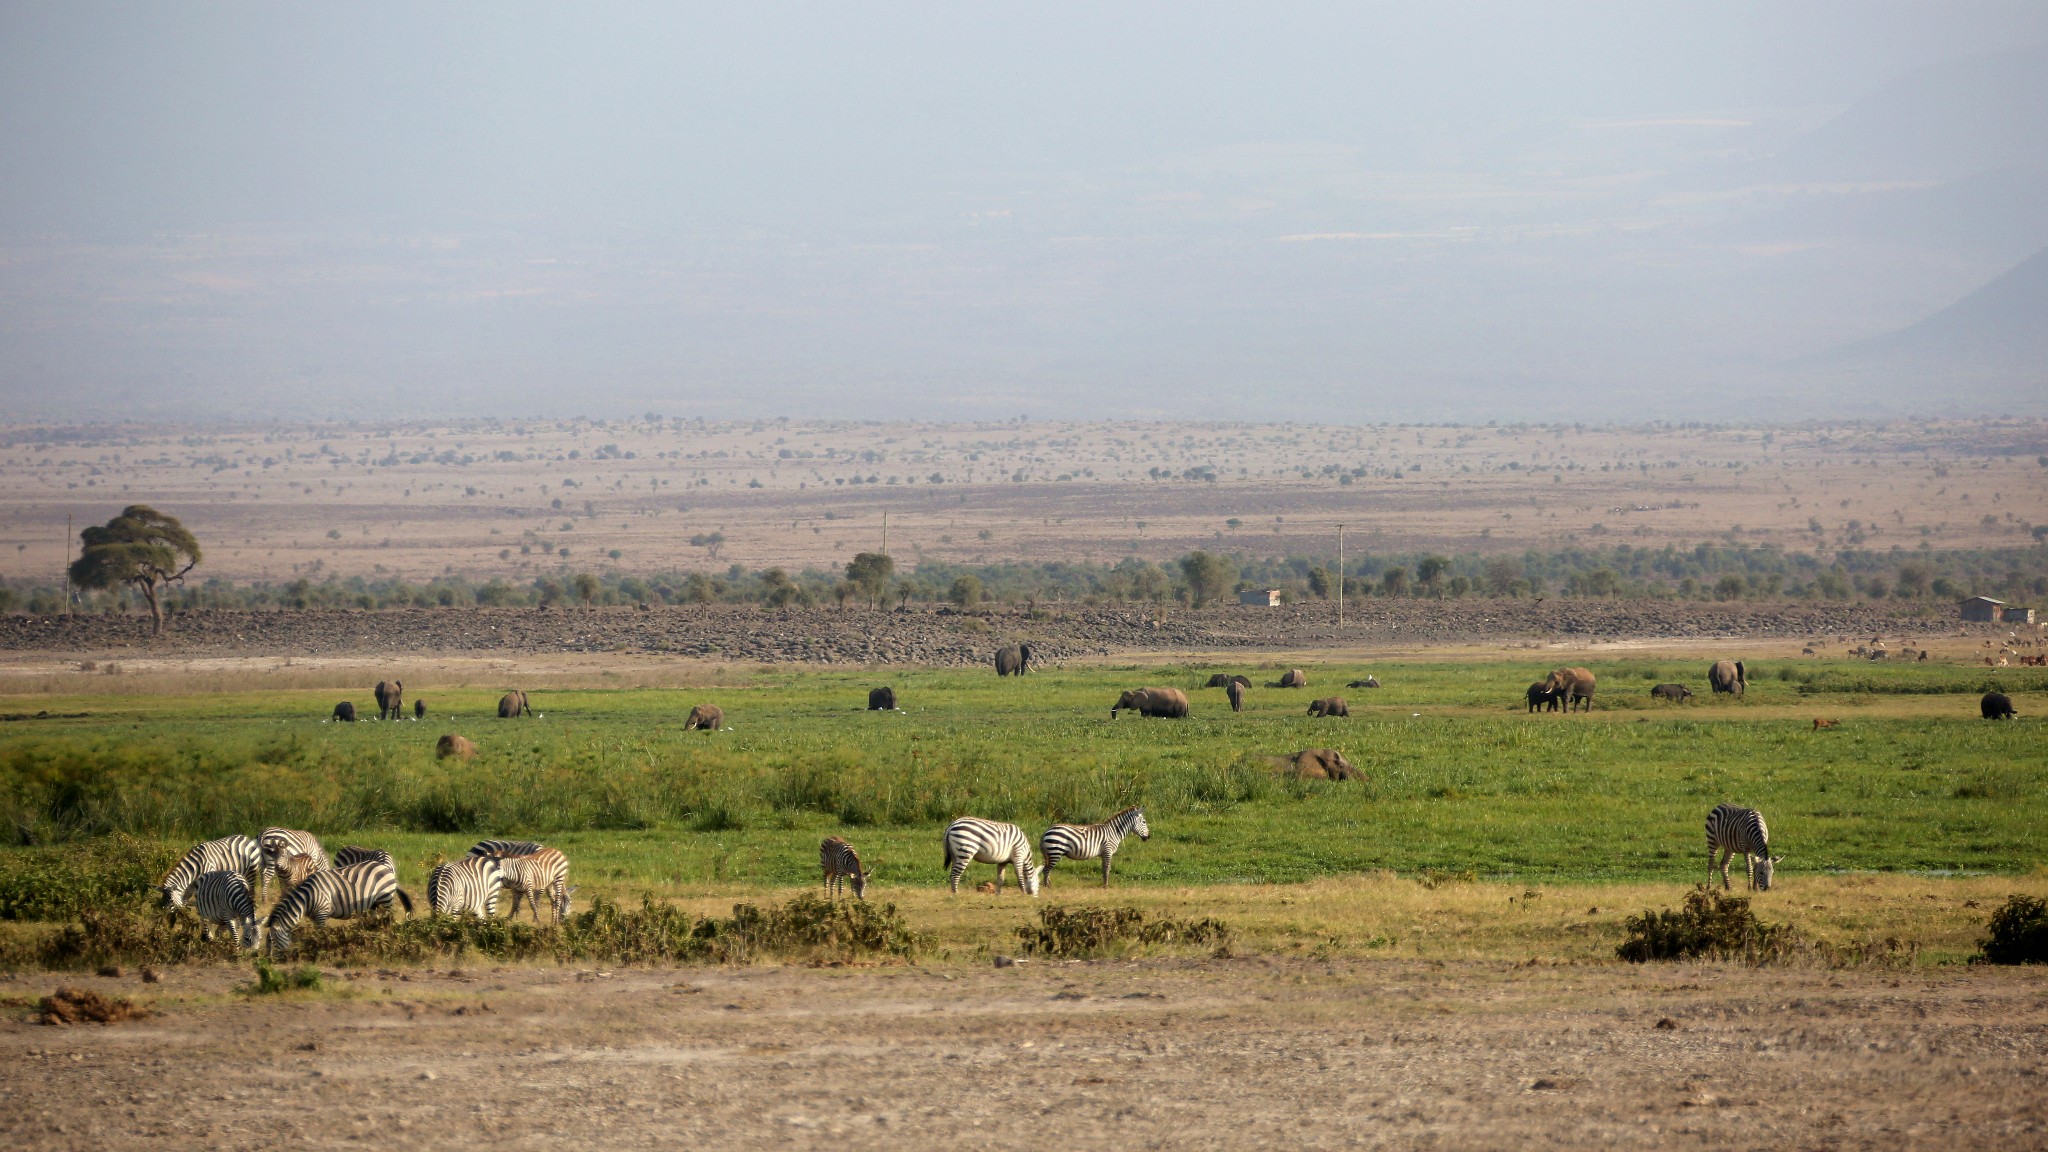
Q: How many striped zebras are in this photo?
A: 13